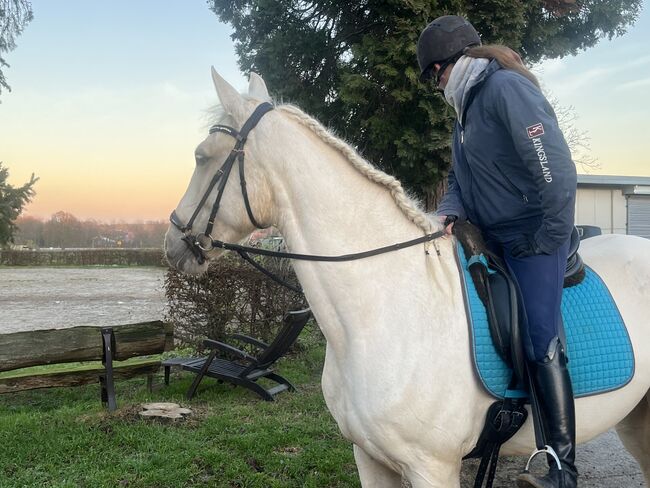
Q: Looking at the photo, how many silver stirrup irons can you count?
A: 1